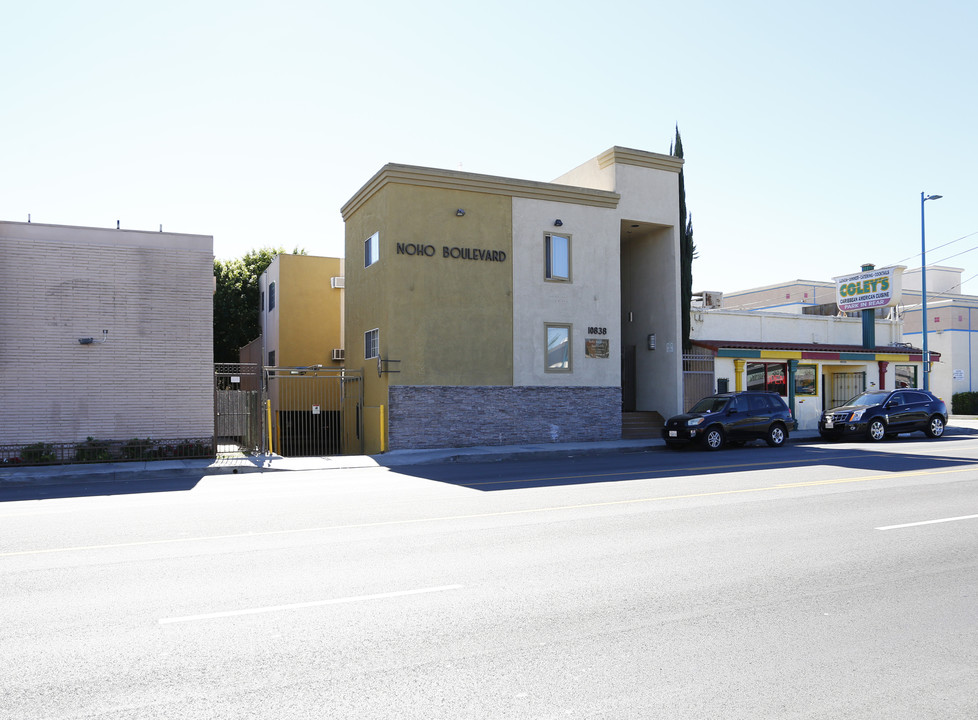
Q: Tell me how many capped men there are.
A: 0